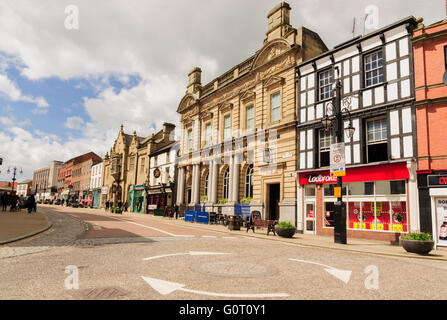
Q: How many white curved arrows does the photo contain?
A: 3